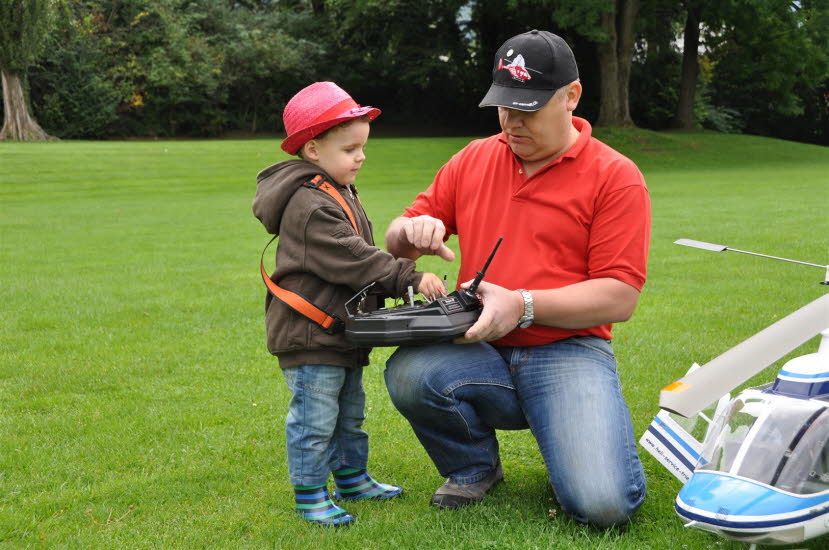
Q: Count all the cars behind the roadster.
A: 0